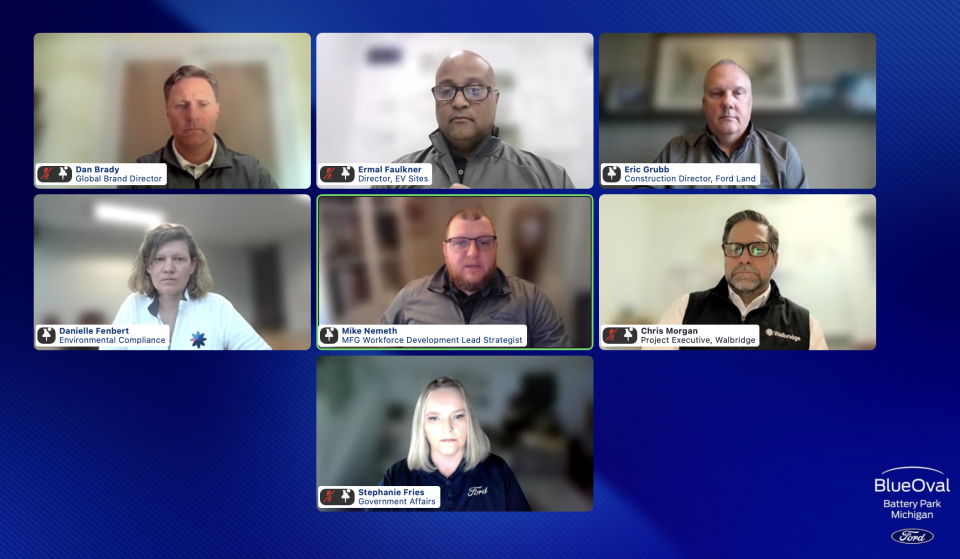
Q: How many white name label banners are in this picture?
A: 7